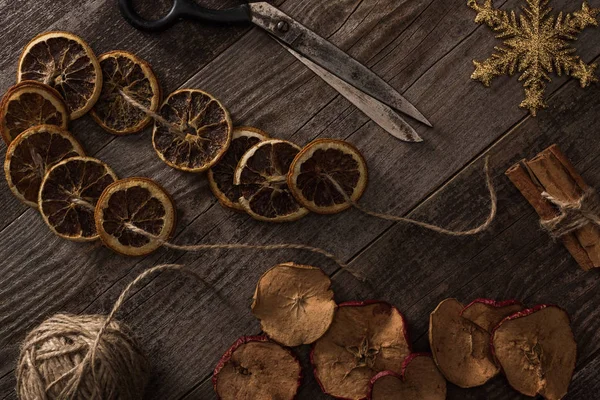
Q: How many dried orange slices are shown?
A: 10